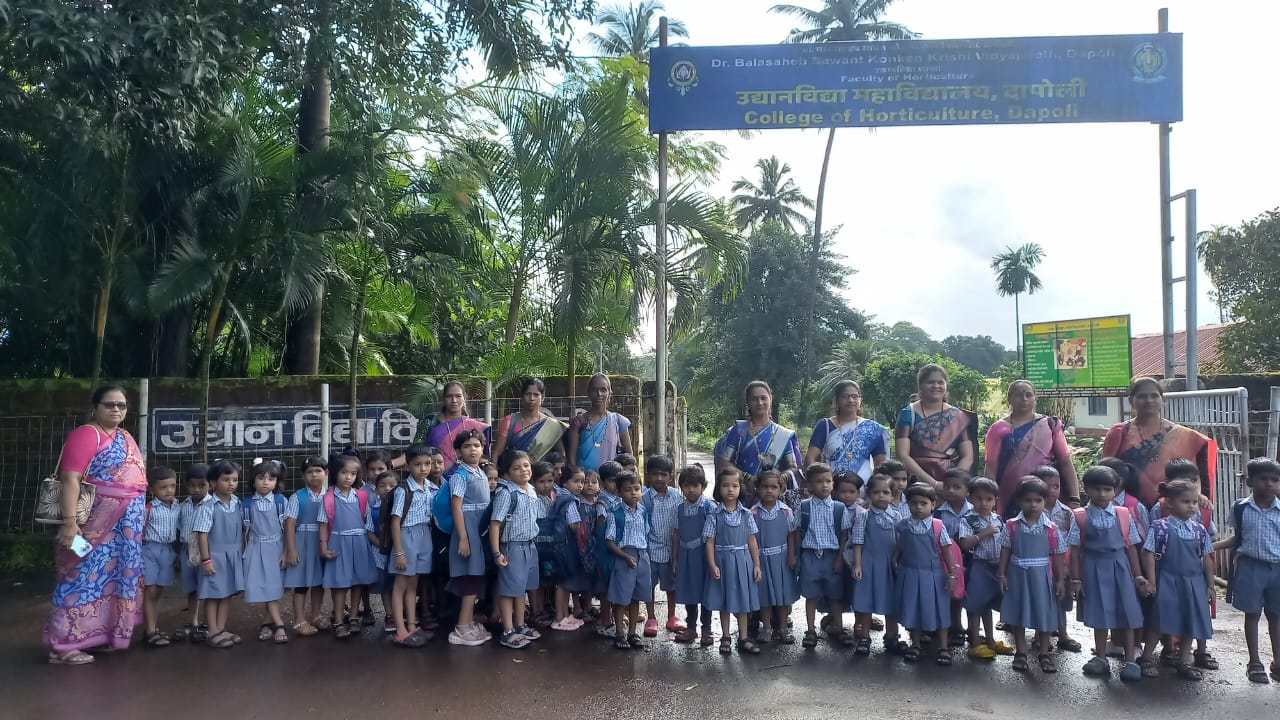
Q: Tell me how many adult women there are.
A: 9